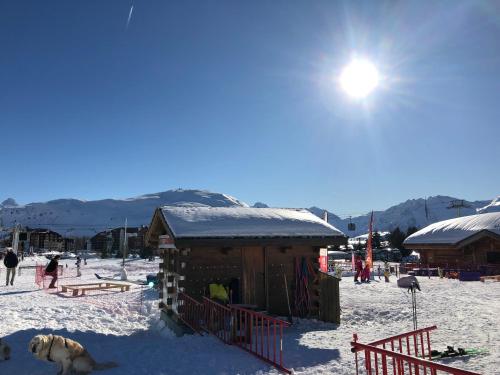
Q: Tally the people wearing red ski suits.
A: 2